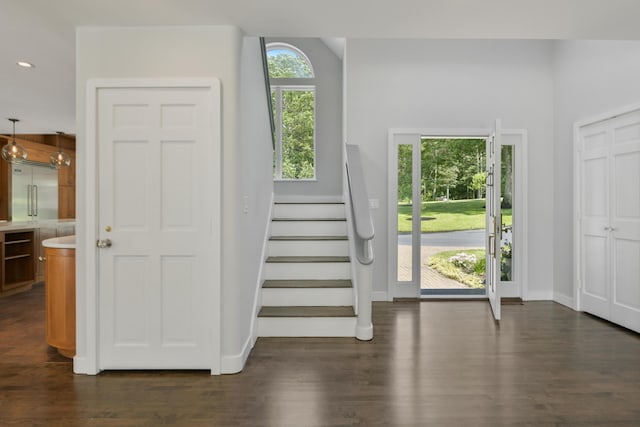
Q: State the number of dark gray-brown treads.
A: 6